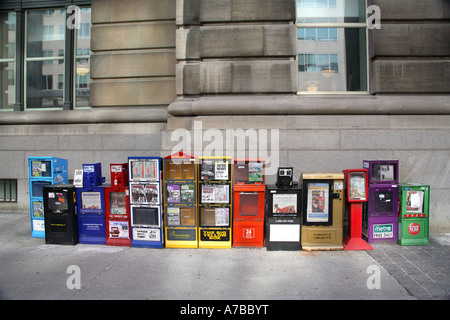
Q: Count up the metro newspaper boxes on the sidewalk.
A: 1